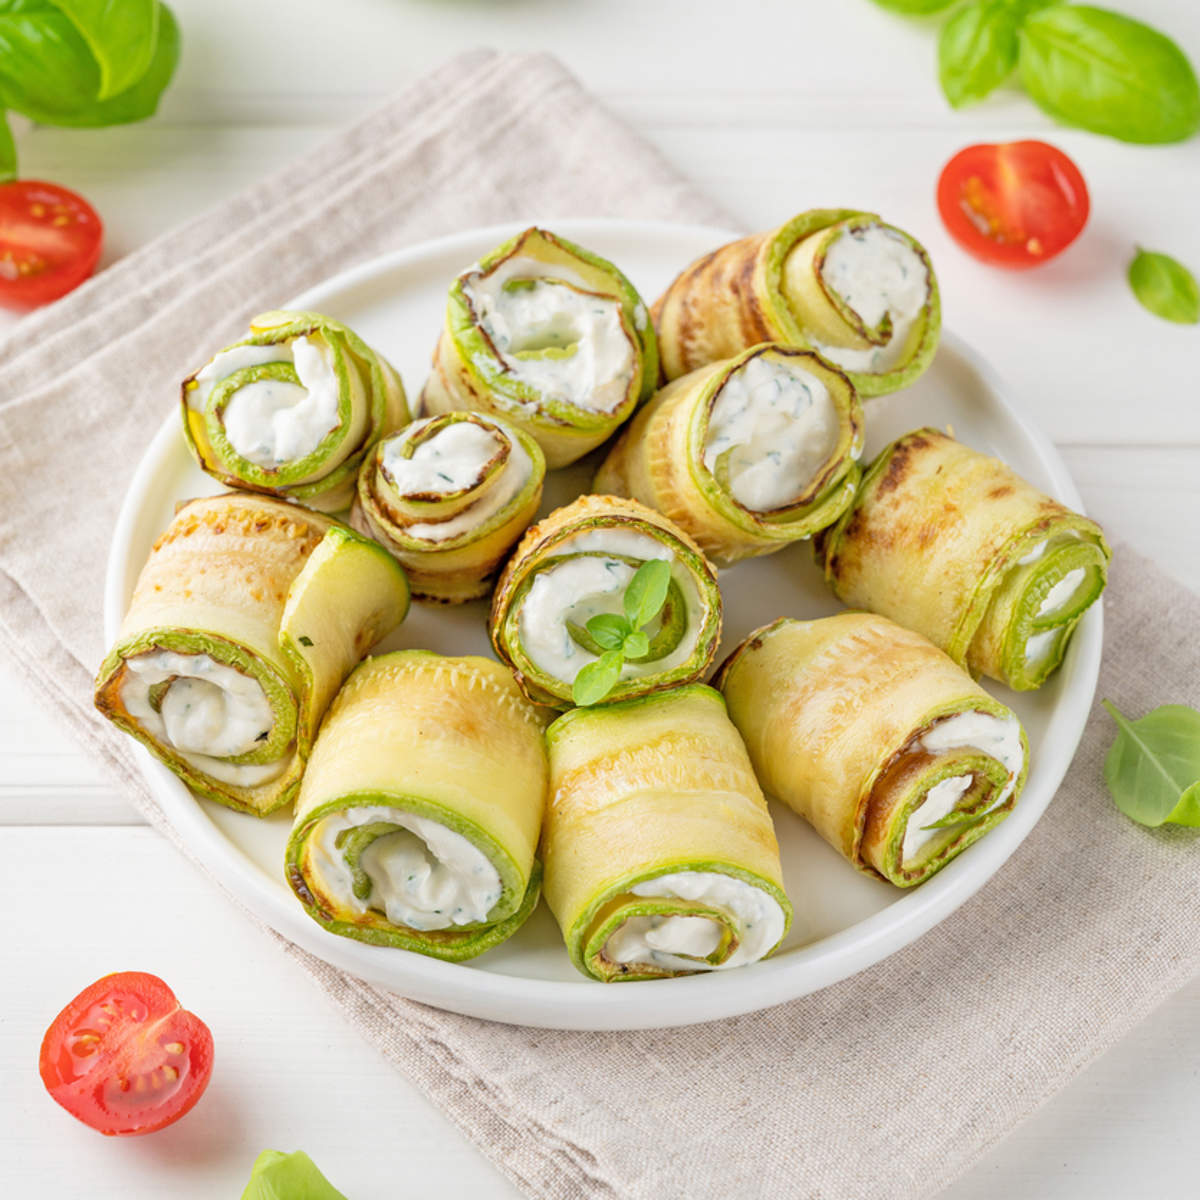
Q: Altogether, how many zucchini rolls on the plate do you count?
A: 11